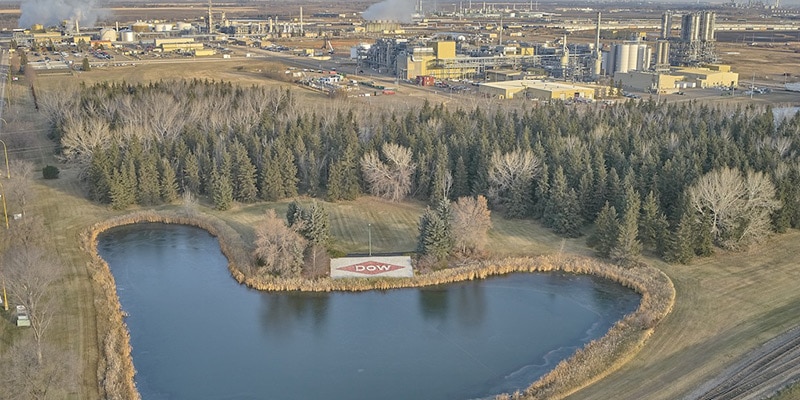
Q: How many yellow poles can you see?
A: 3